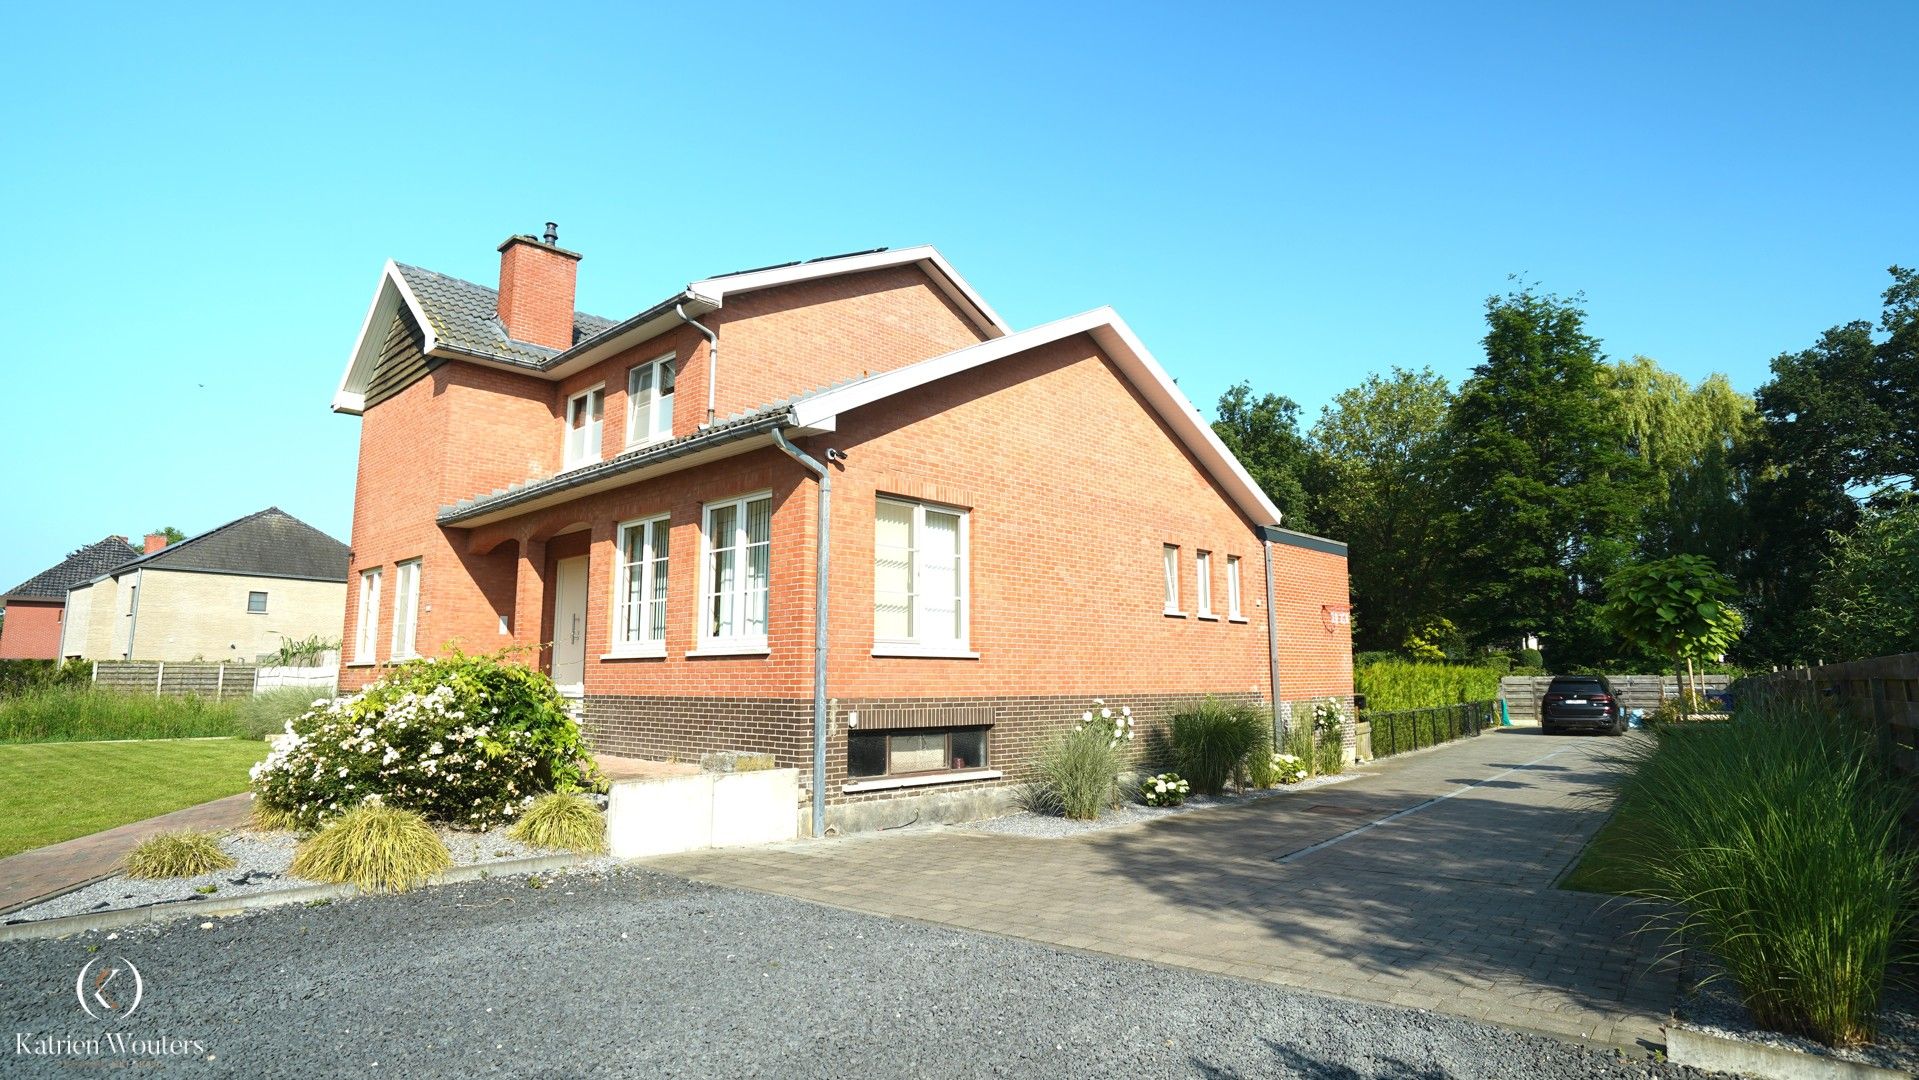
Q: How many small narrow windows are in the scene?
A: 3